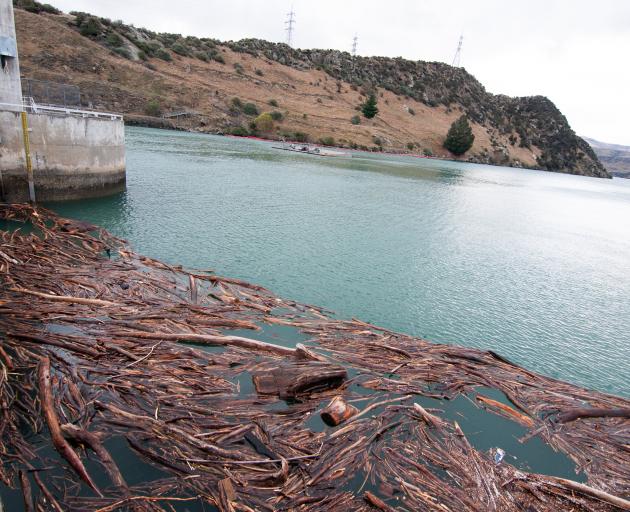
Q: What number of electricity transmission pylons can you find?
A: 3